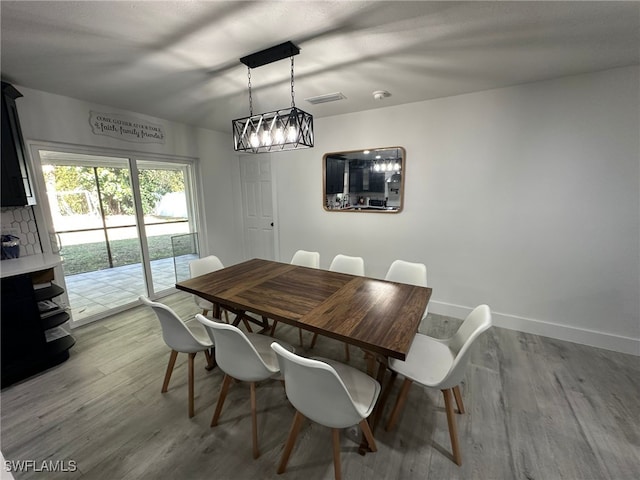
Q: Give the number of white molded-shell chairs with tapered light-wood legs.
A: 8